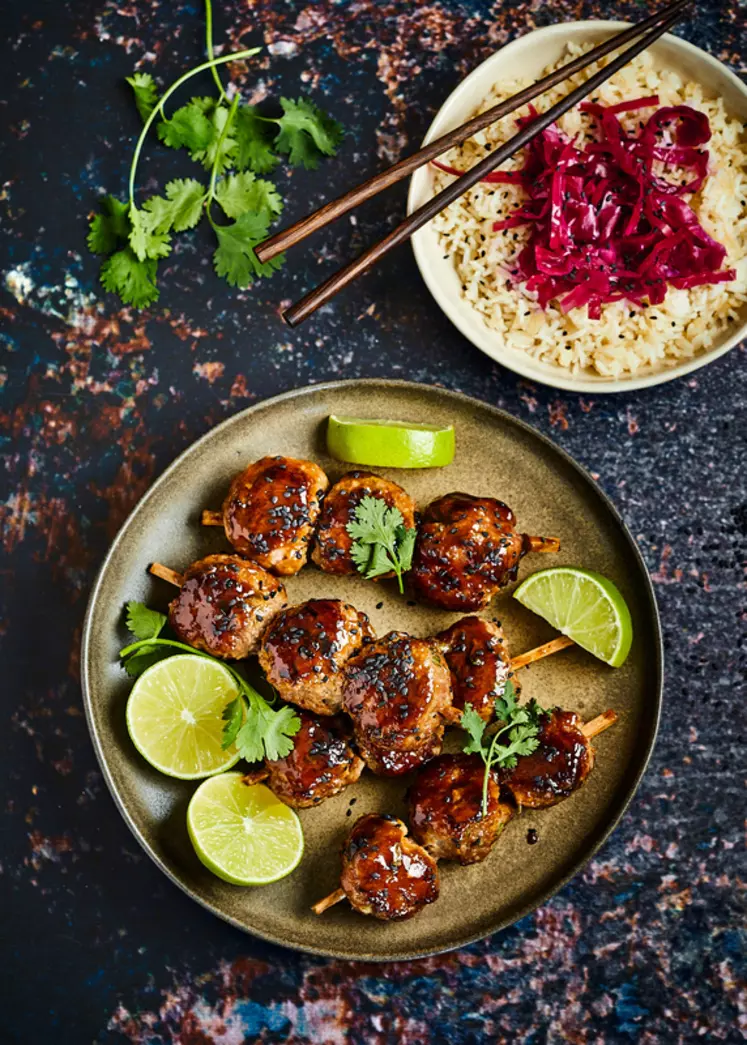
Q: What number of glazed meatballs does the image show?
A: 12